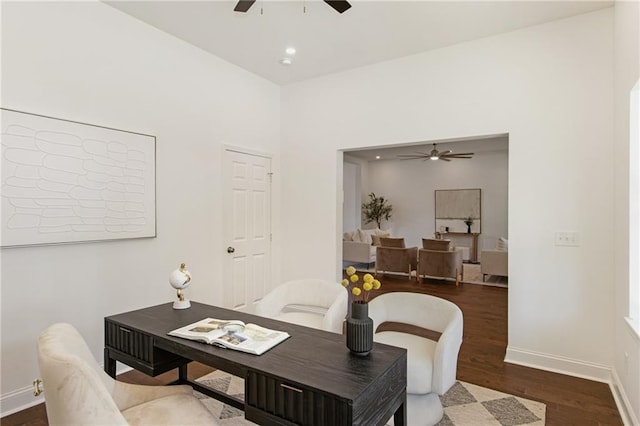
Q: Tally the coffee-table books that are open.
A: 1